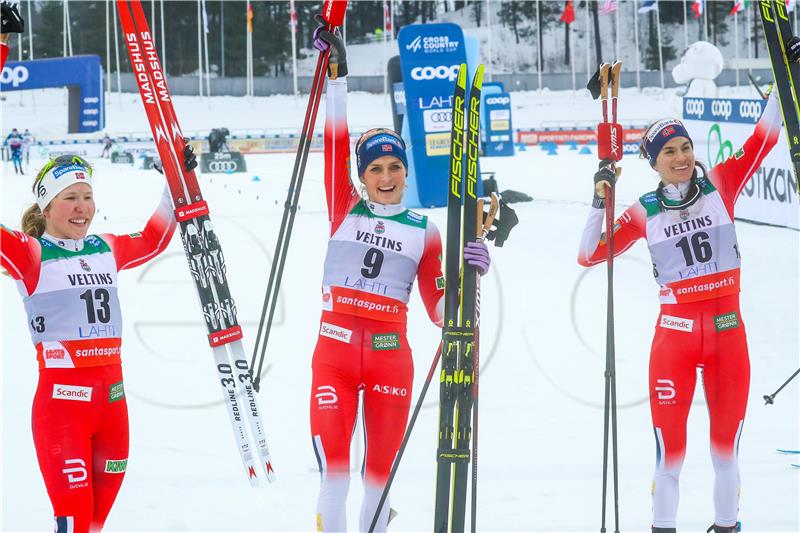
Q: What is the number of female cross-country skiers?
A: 3